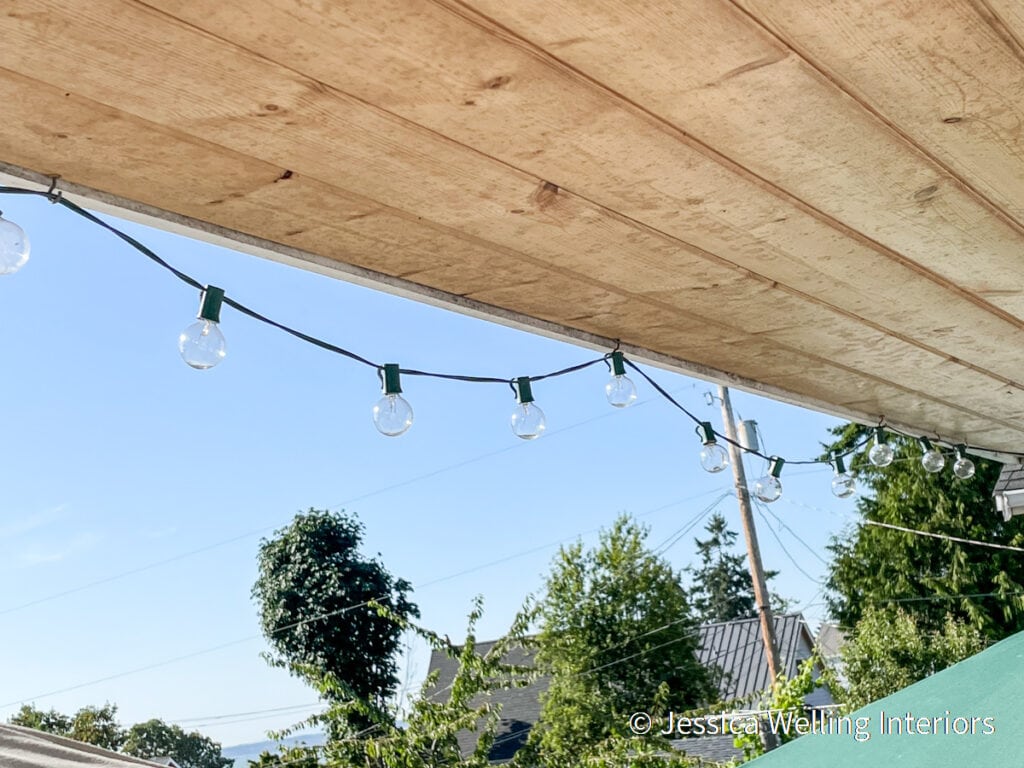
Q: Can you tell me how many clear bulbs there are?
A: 11